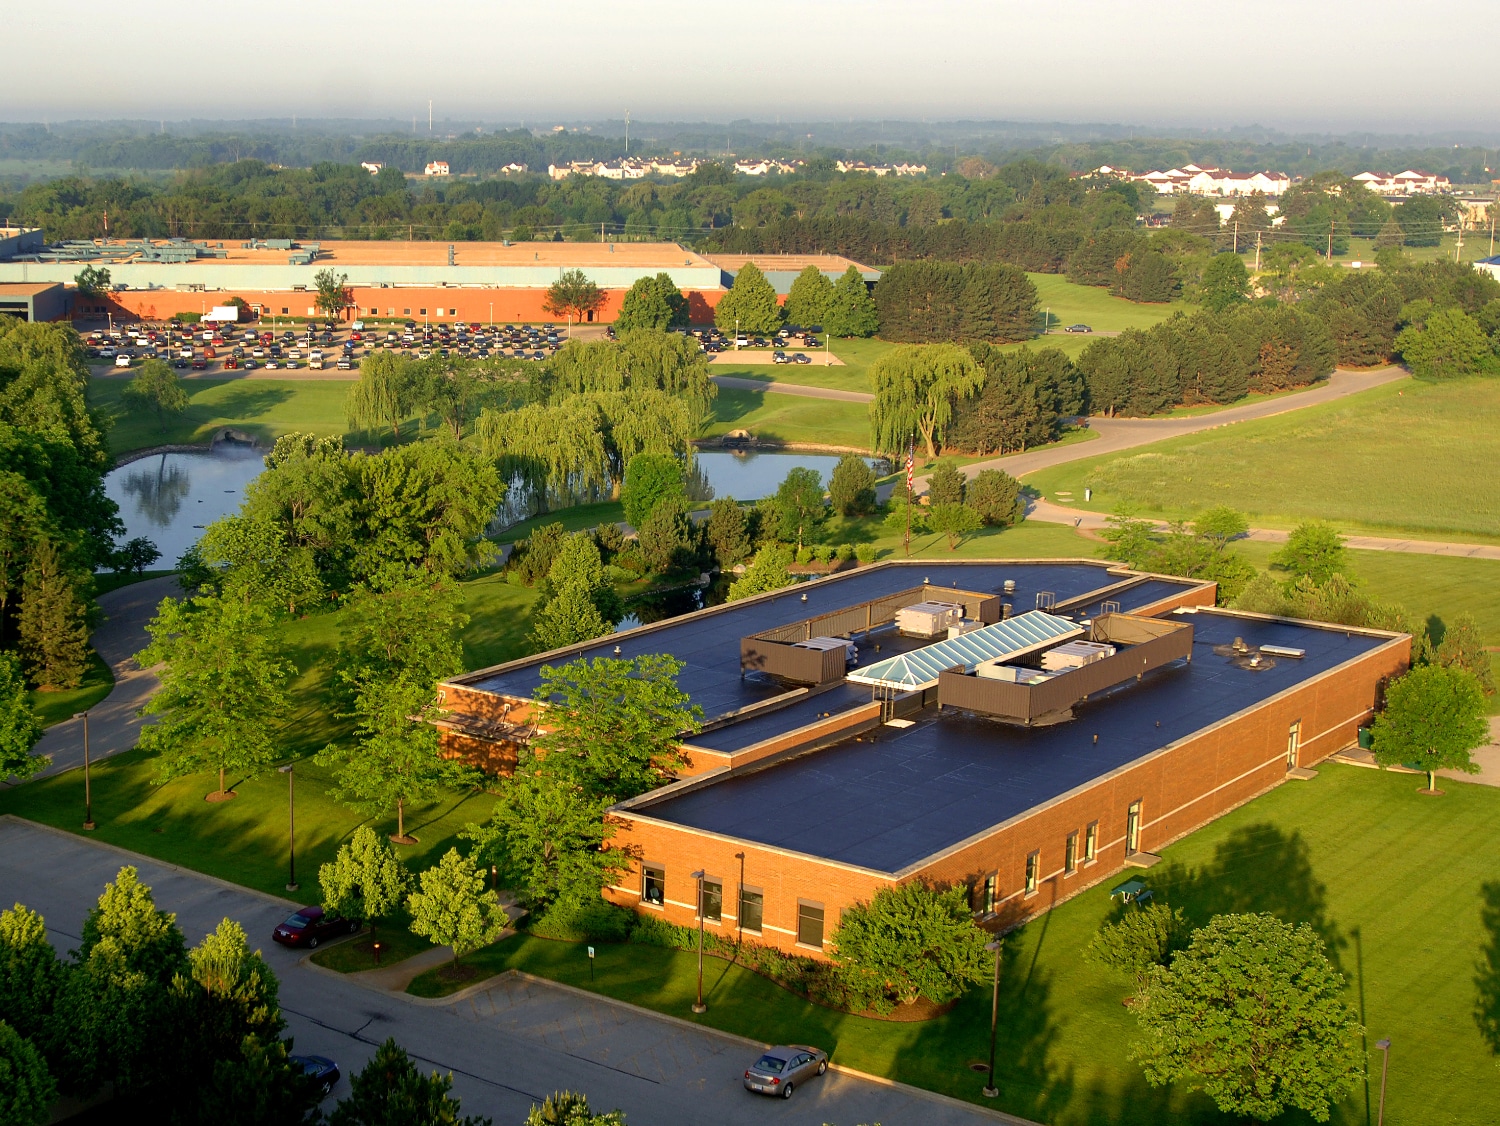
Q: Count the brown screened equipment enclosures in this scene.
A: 2